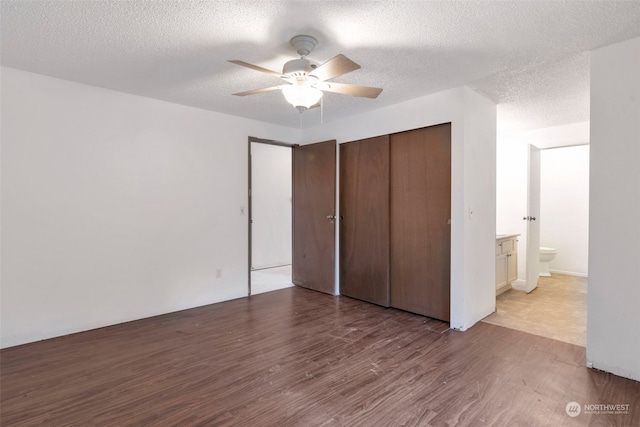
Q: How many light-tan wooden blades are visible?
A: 5